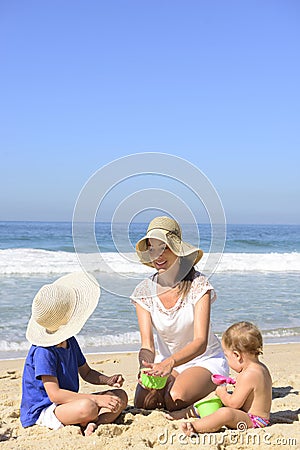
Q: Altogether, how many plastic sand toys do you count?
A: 3